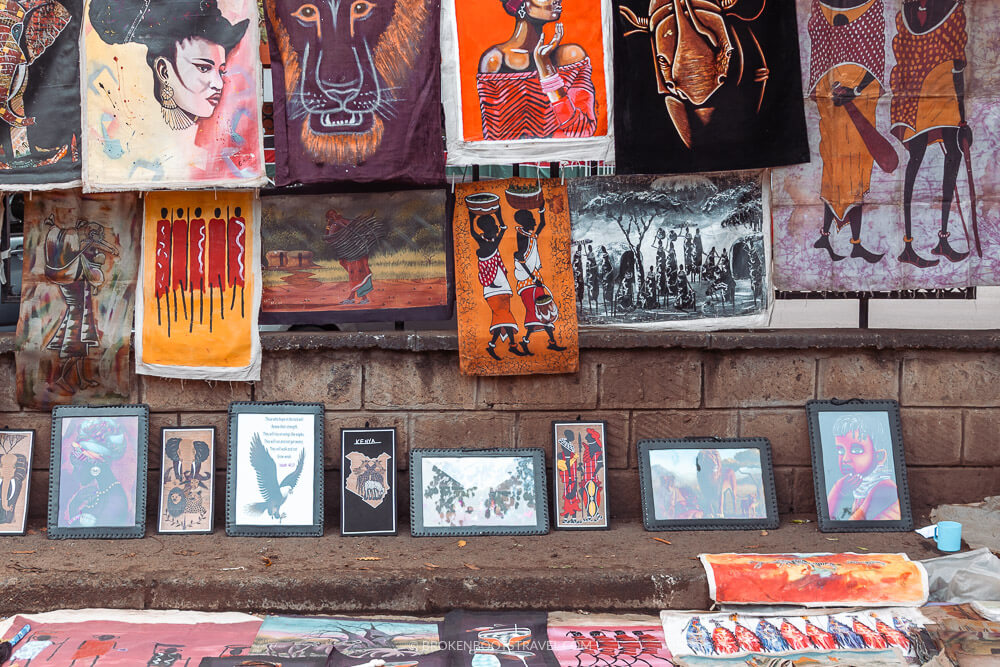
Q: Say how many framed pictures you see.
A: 9